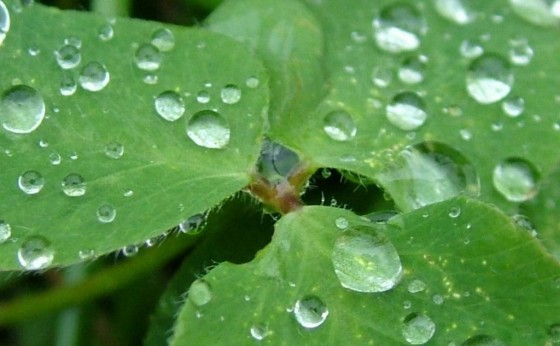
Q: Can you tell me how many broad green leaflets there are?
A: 3